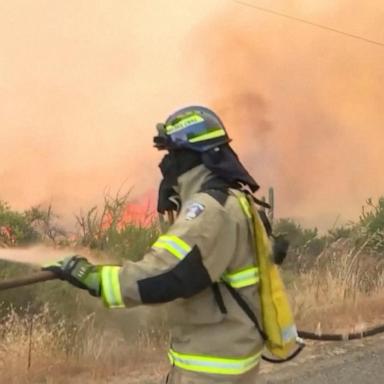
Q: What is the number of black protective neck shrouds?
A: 1